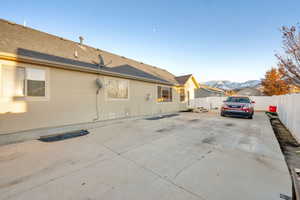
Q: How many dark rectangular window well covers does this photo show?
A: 2